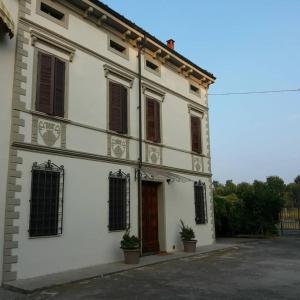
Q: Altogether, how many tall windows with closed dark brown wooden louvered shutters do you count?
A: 4